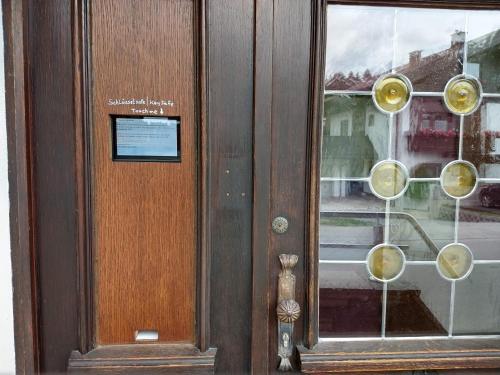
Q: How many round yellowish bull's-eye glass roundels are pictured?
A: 6